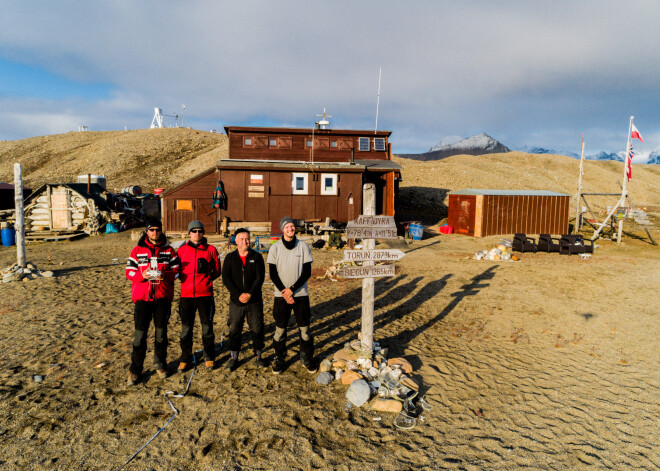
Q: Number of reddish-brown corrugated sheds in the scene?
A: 1